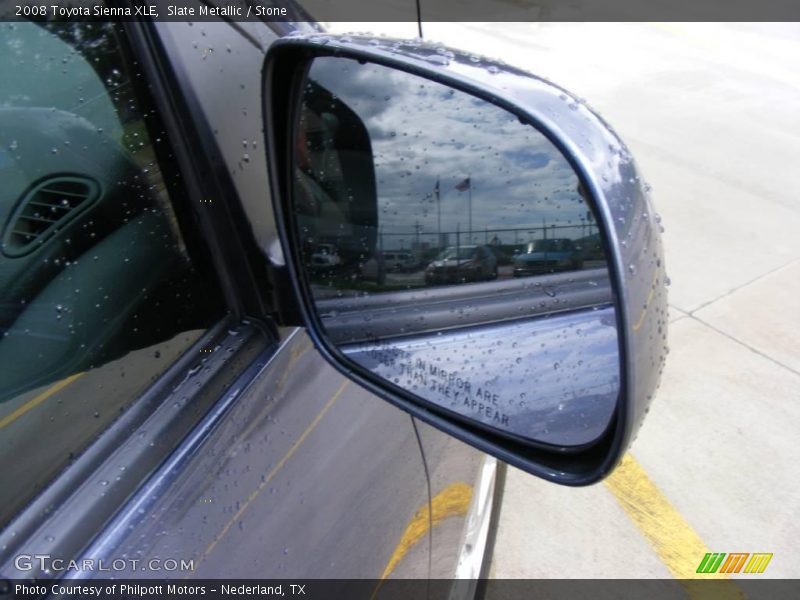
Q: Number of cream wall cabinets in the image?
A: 0